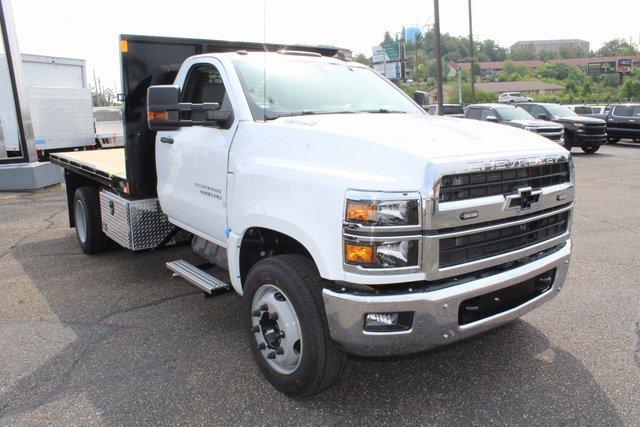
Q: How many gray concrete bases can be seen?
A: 1